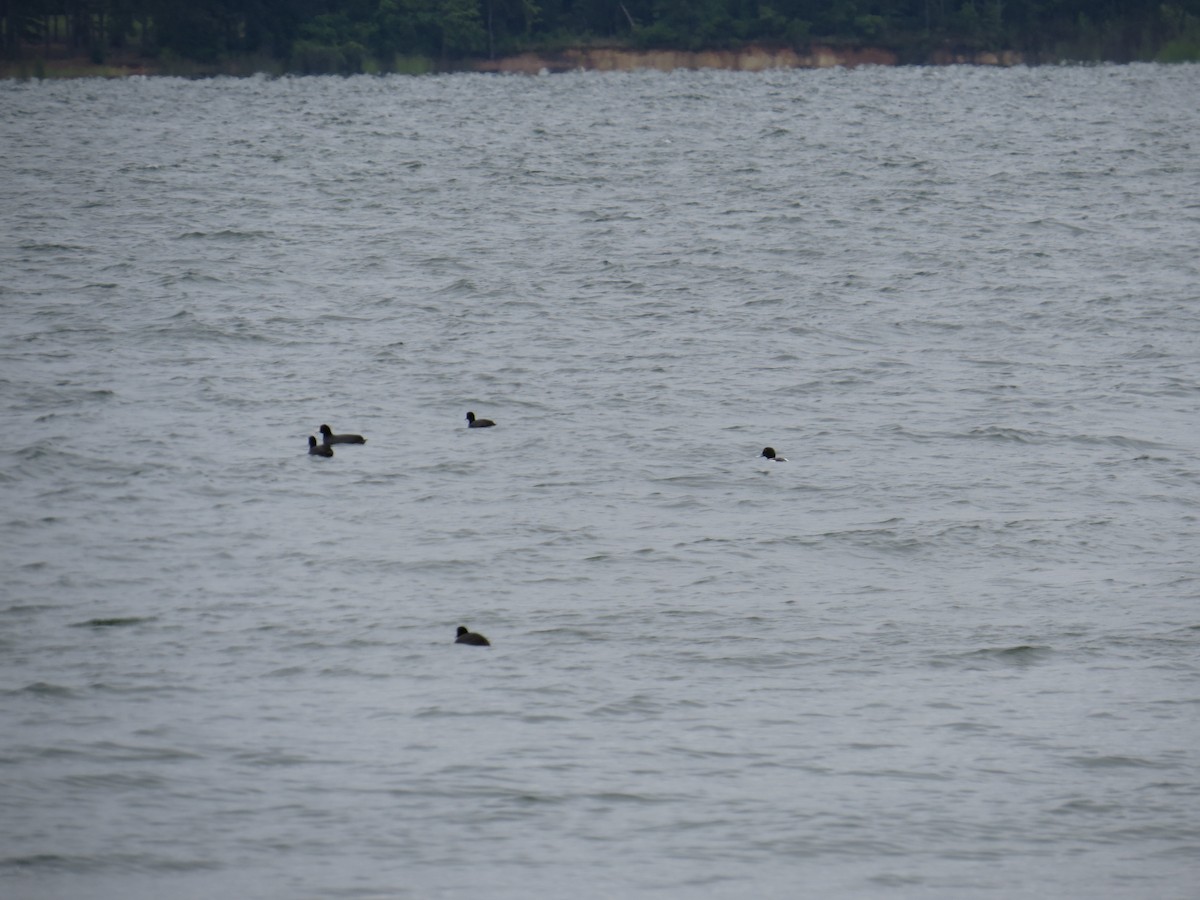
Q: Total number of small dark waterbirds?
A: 5